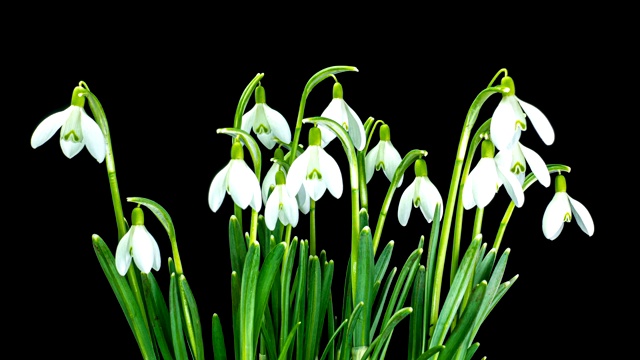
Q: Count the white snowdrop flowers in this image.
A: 14